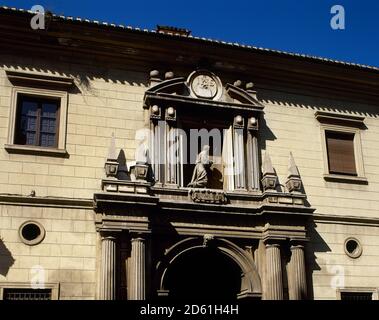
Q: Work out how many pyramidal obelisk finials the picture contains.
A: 4